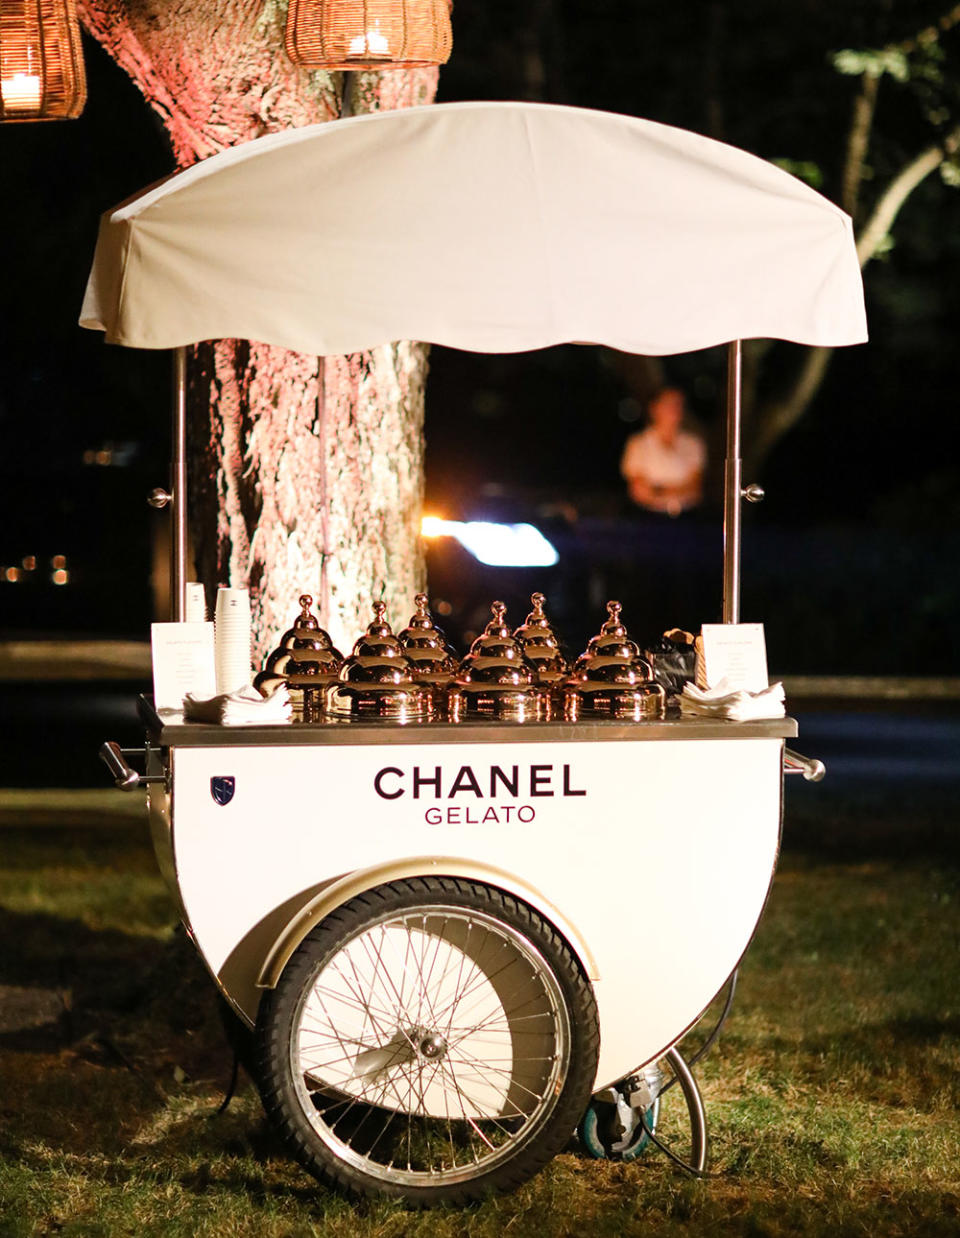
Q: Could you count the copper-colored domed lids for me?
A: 6